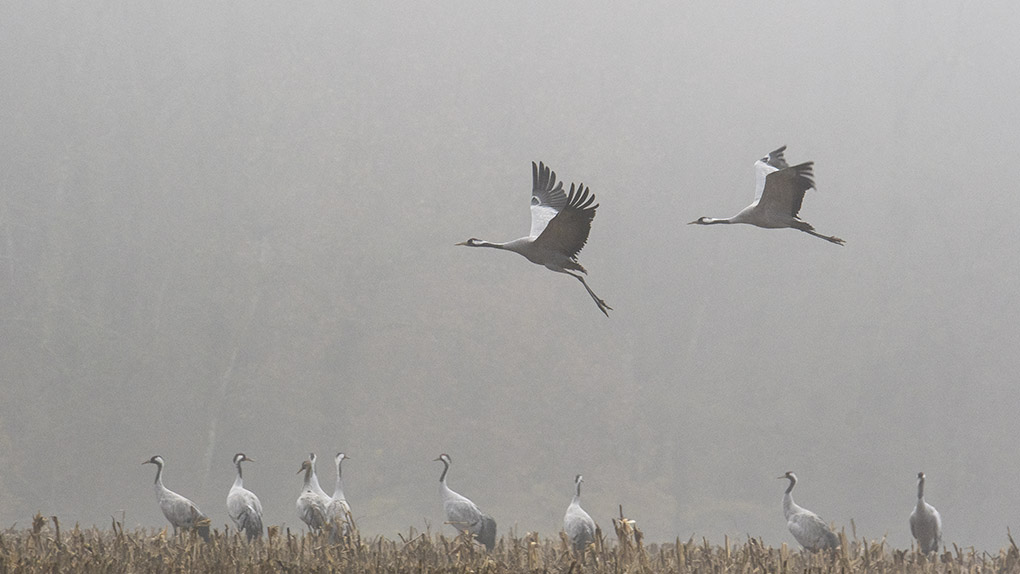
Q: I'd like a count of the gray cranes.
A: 11